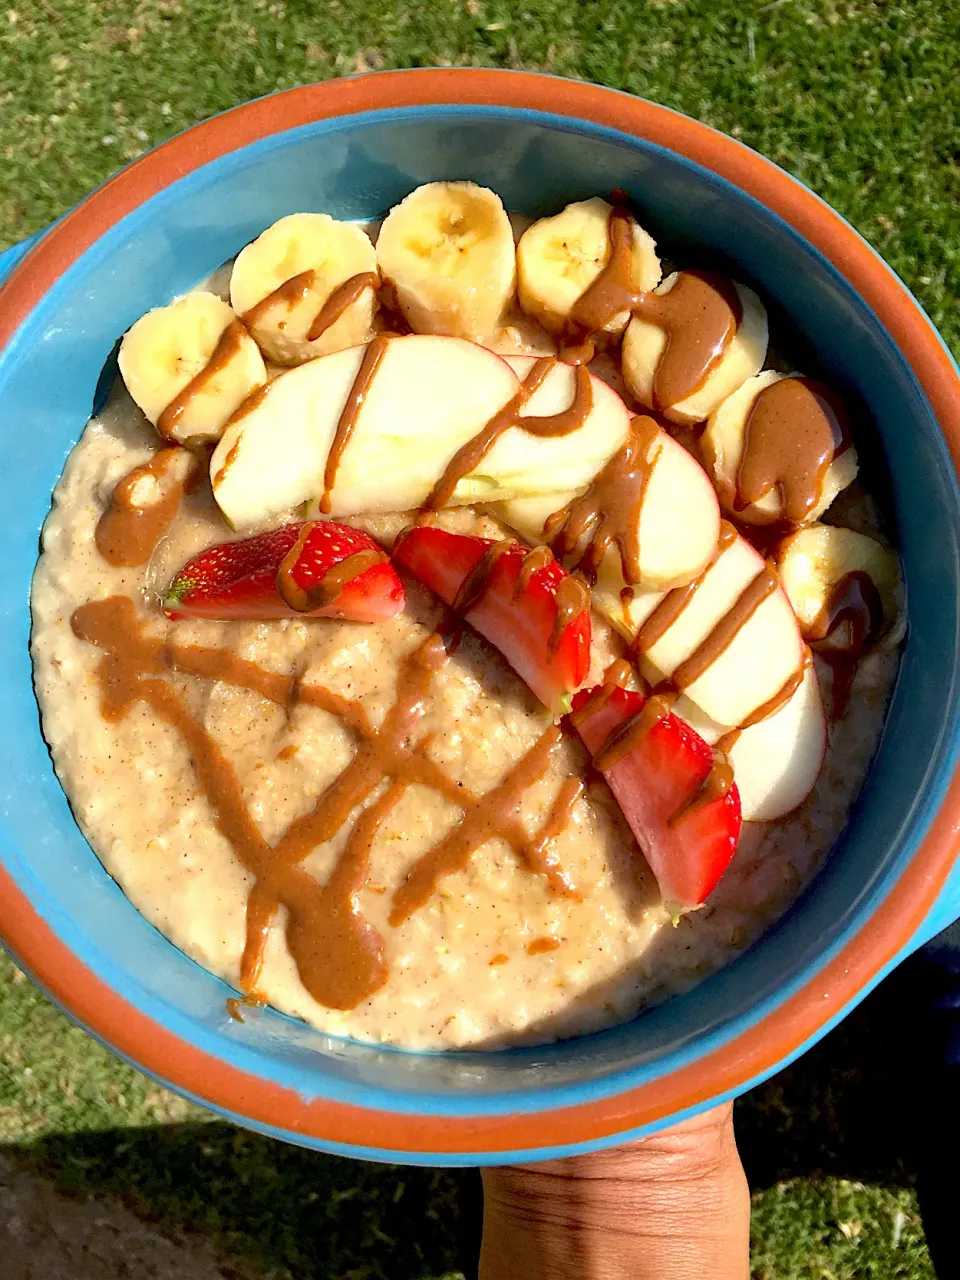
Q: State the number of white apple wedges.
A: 5